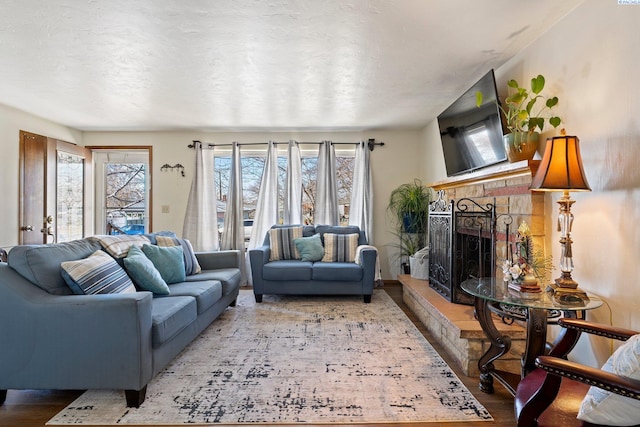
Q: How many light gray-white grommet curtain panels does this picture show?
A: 6